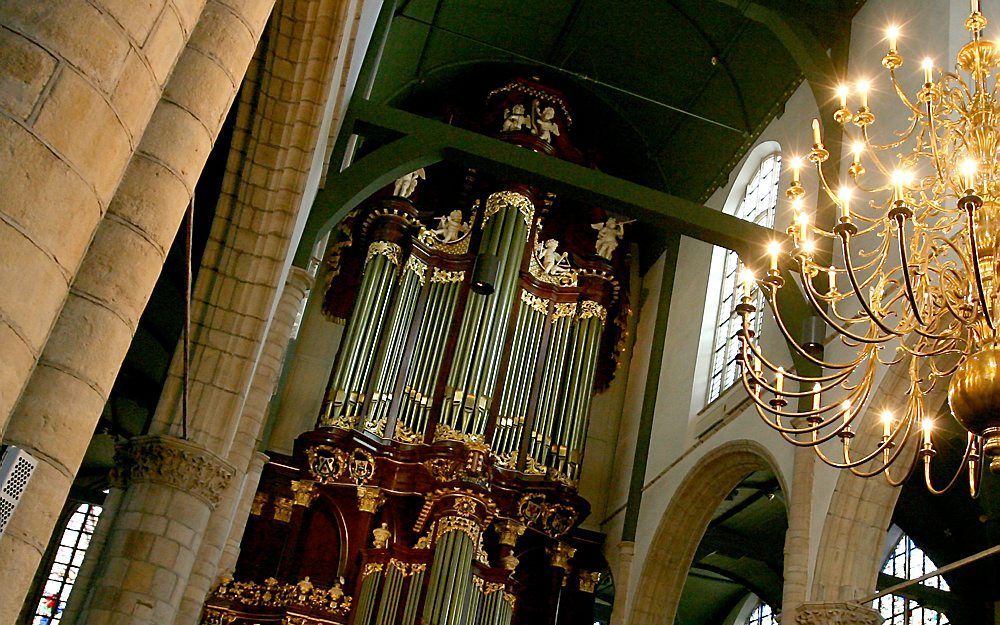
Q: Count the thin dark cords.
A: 1